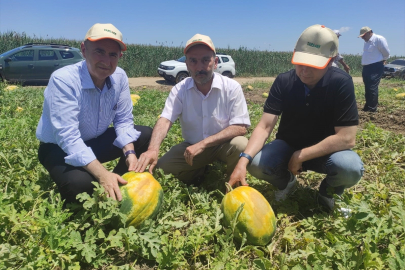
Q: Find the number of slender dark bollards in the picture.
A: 0